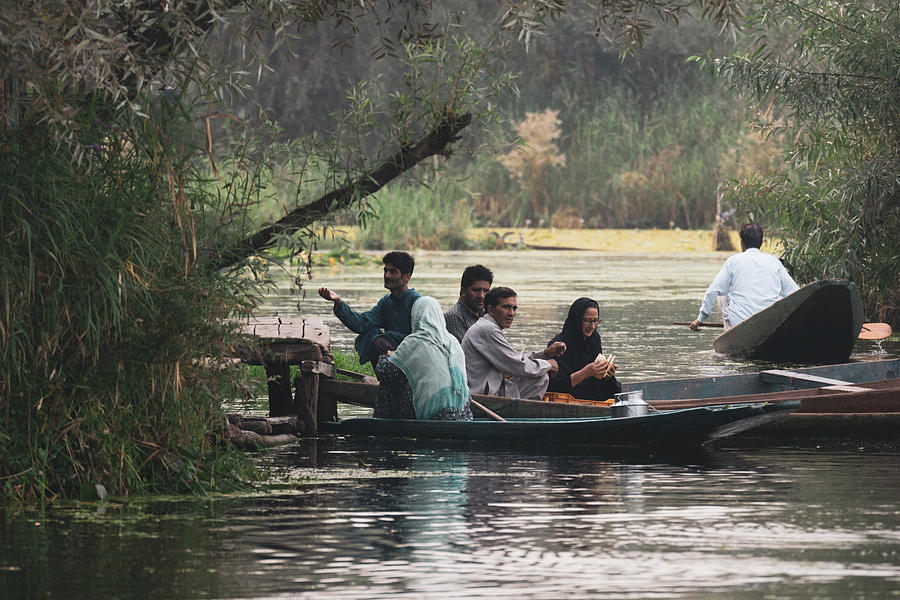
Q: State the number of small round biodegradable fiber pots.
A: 0